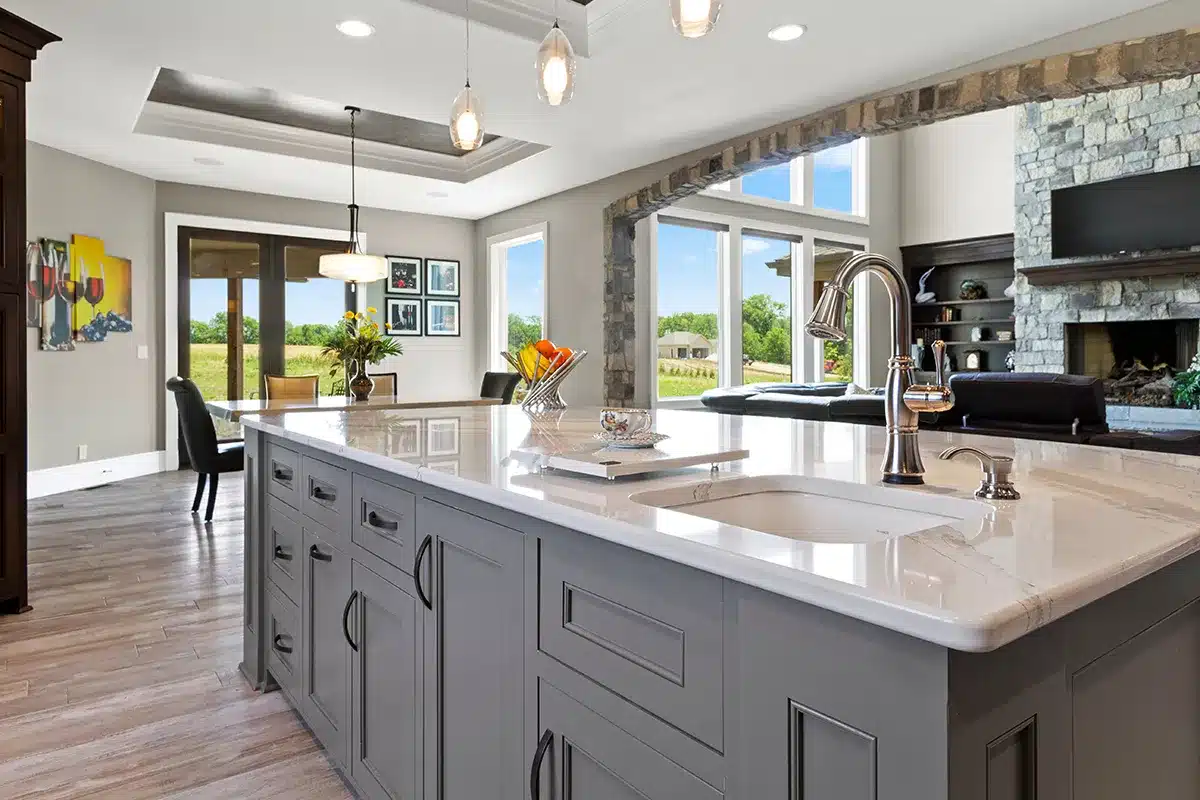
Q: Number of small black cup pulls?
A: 6